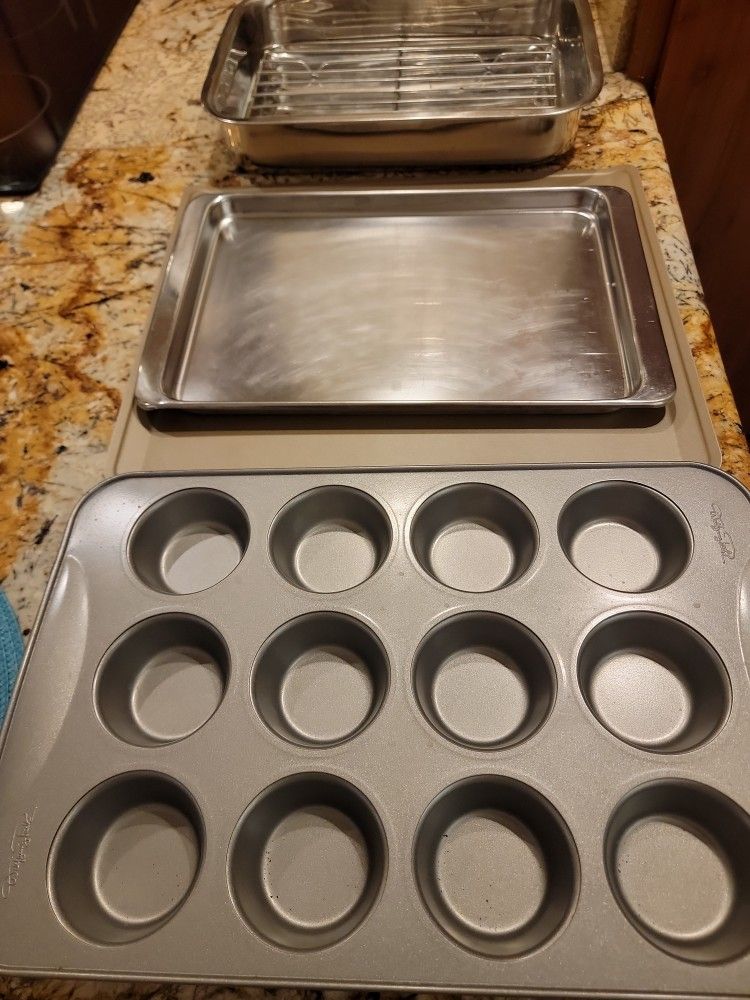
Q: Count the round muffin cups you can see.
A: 12